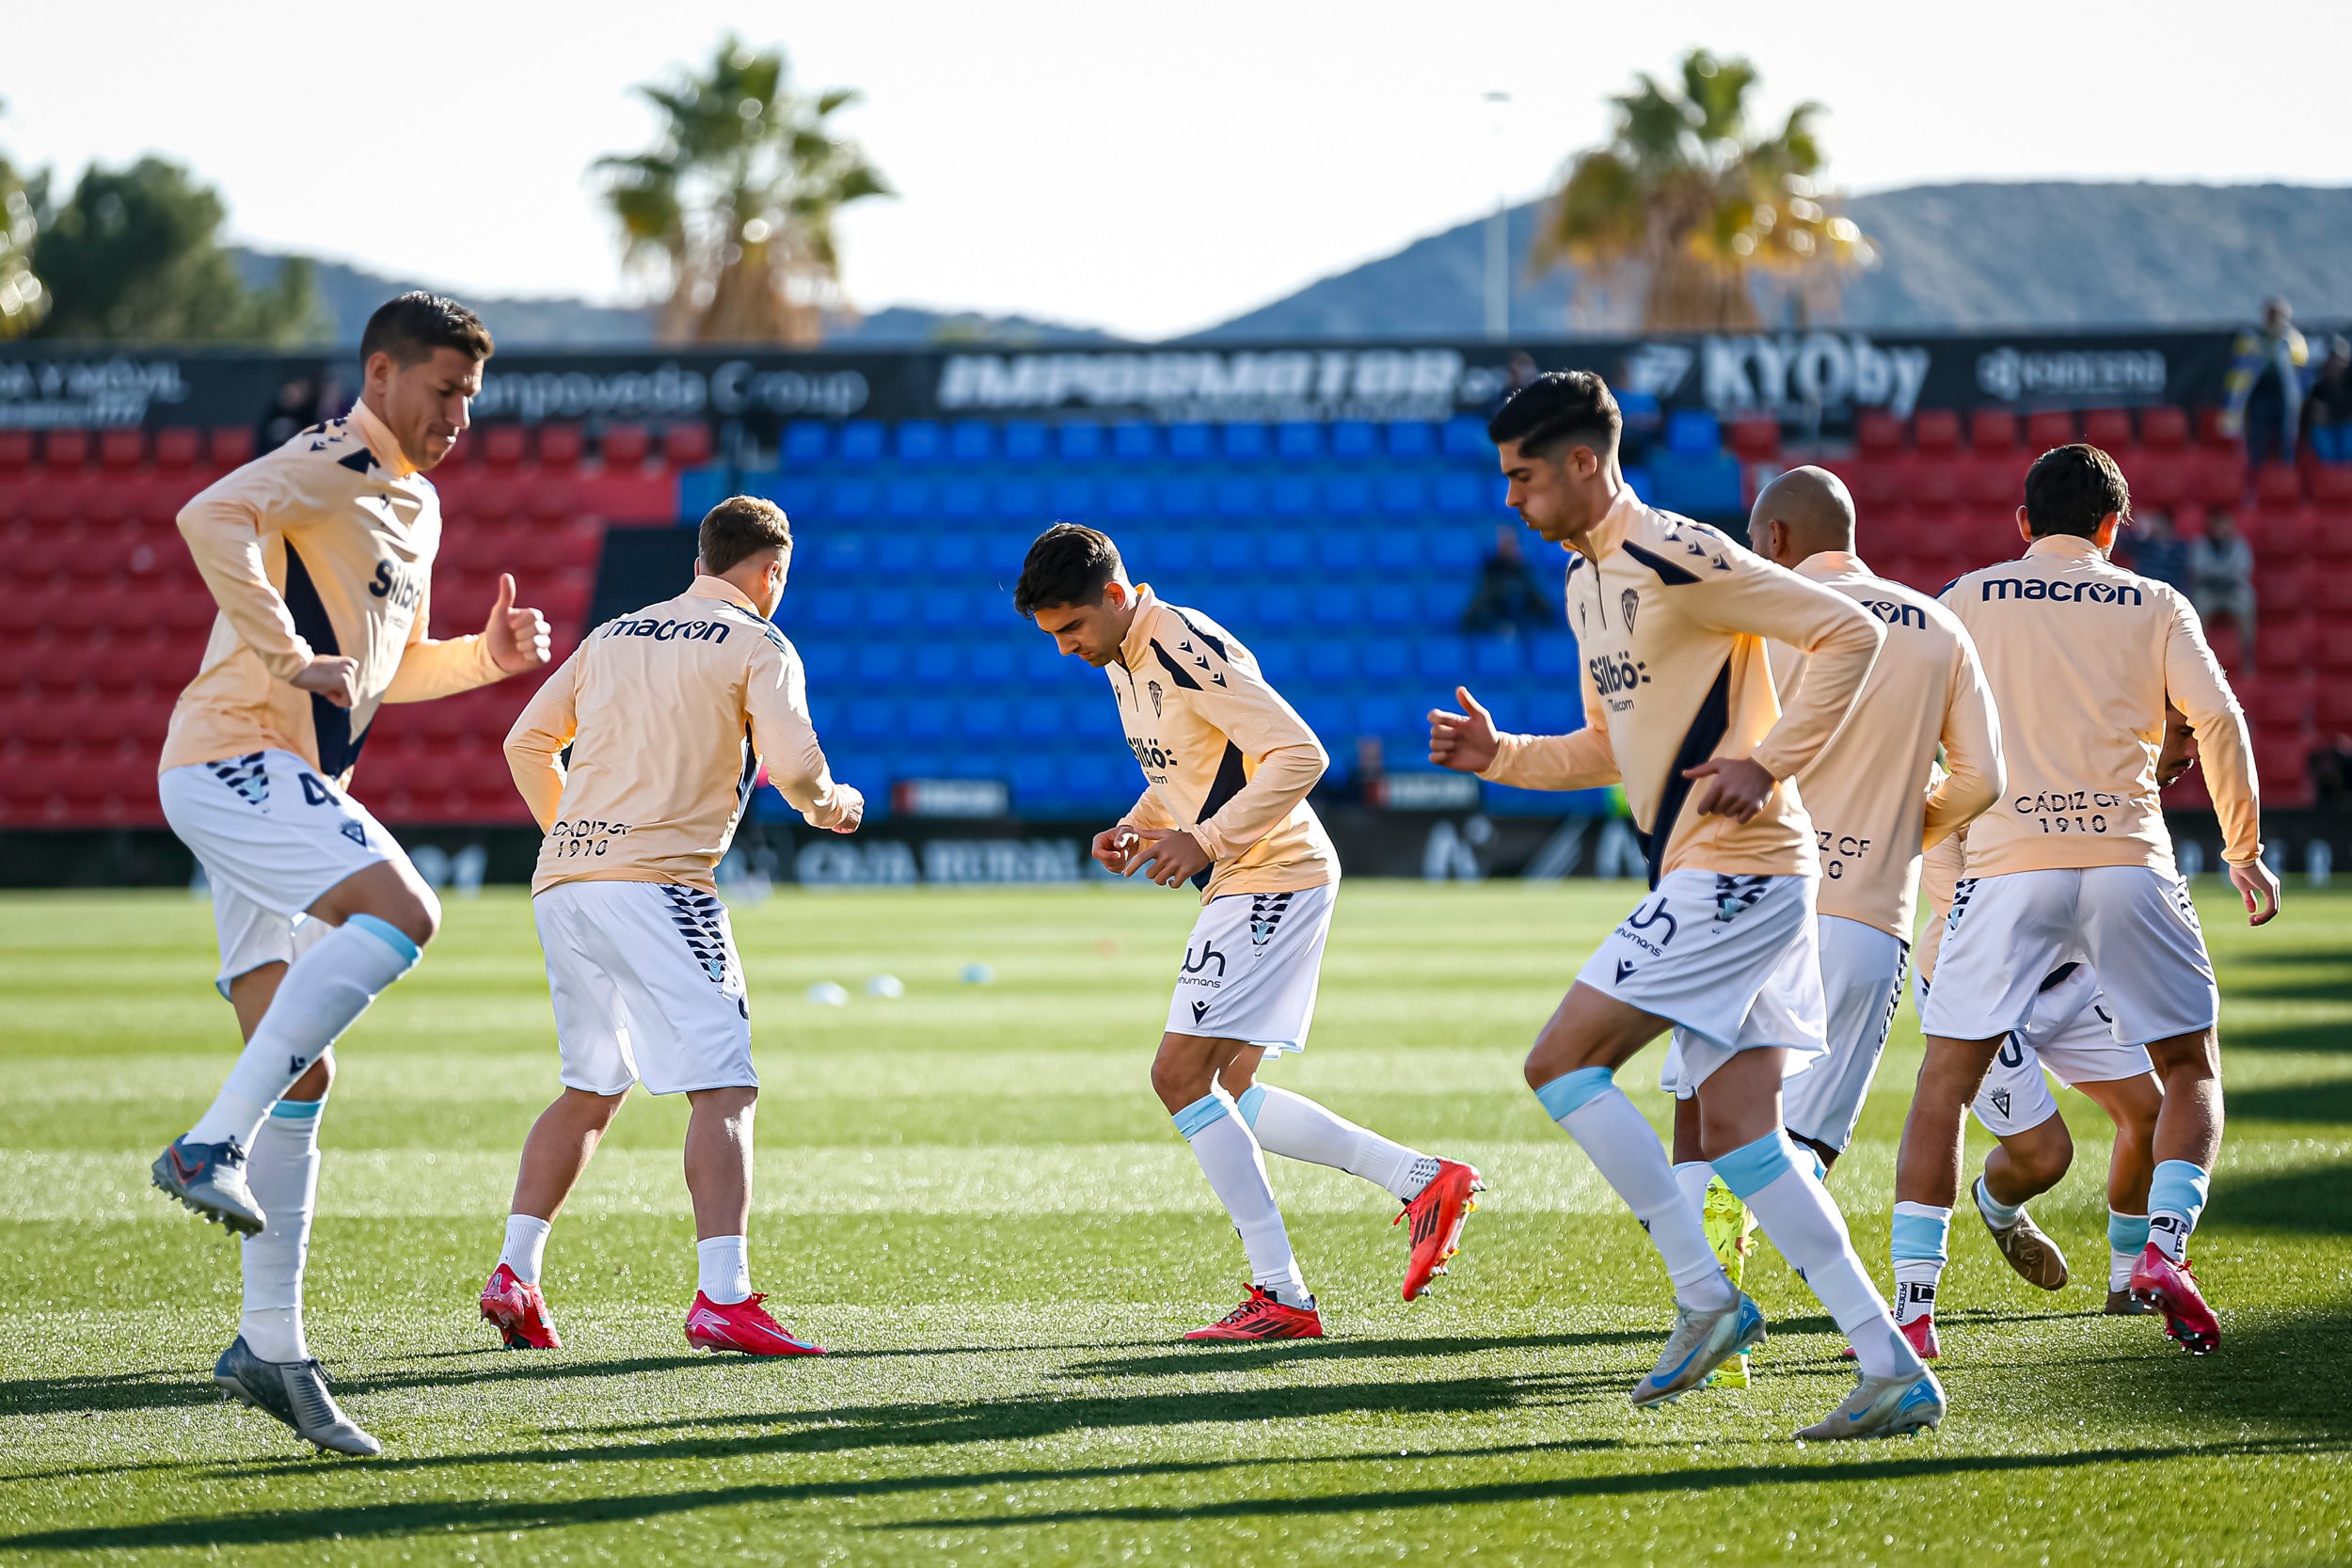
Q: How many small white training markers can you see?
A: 3